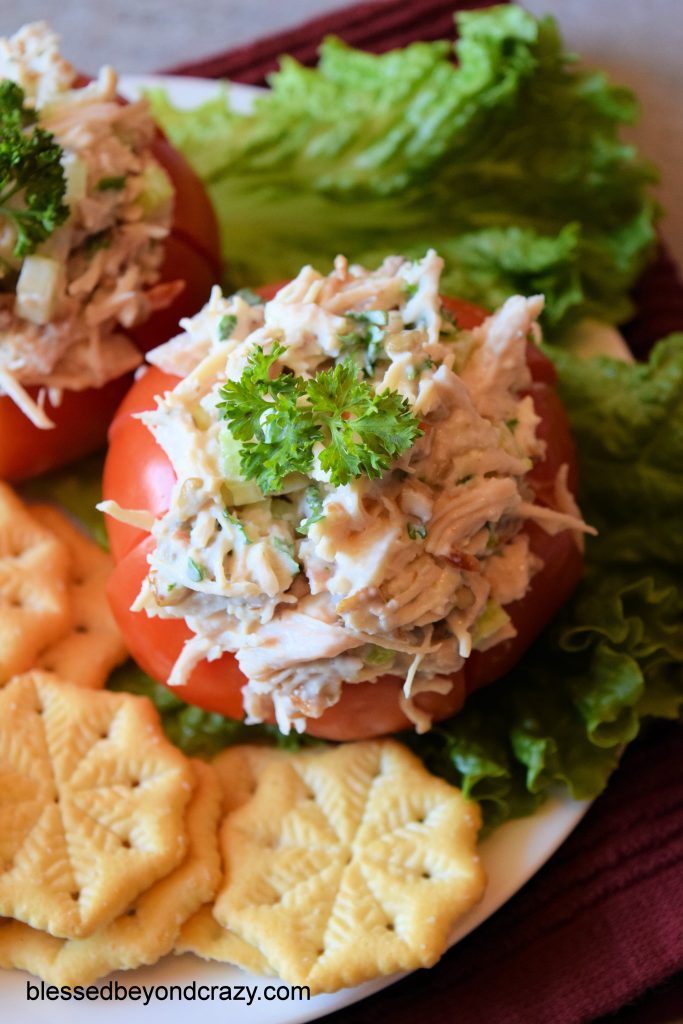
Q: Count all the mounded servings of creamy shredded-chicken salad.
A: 2